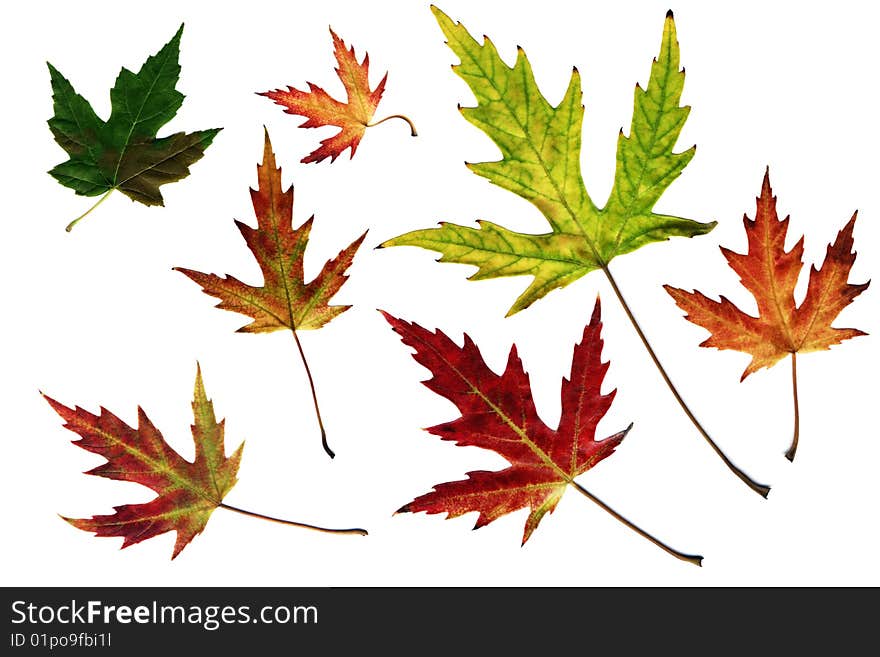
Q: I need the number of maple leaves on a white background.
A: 7